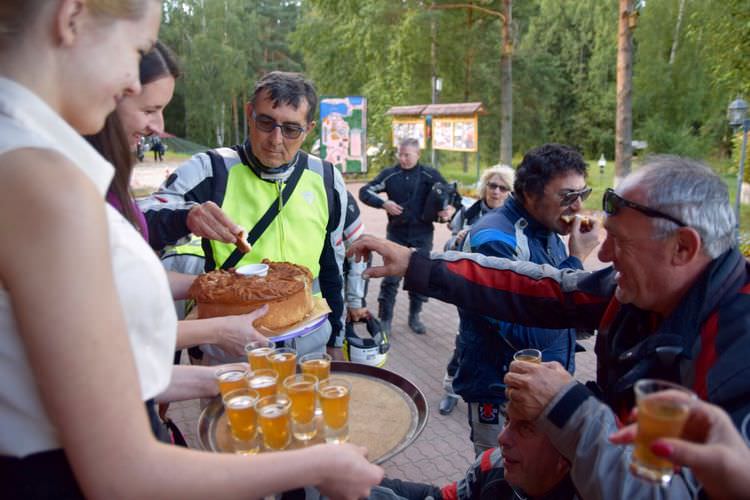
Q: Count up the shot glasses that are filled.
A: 11